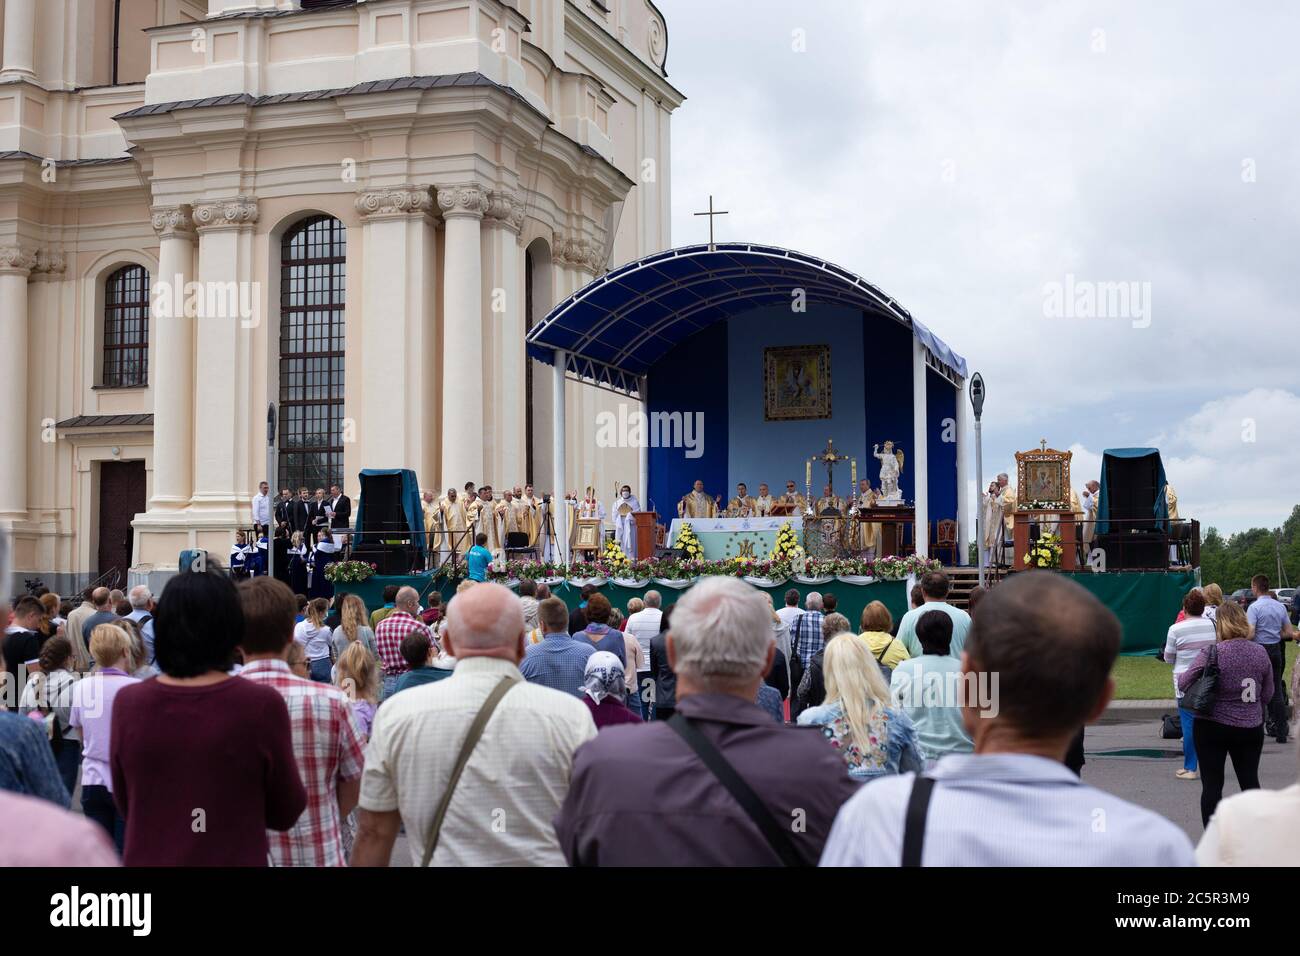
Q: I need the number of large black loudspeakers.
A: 2